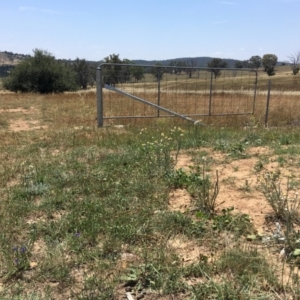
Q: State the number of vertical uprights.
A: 5